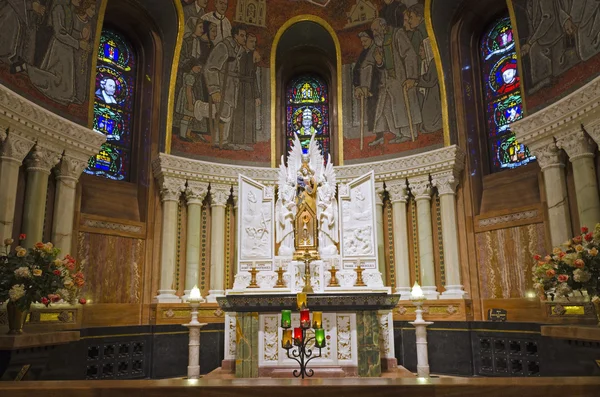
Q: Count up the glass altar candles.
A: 7